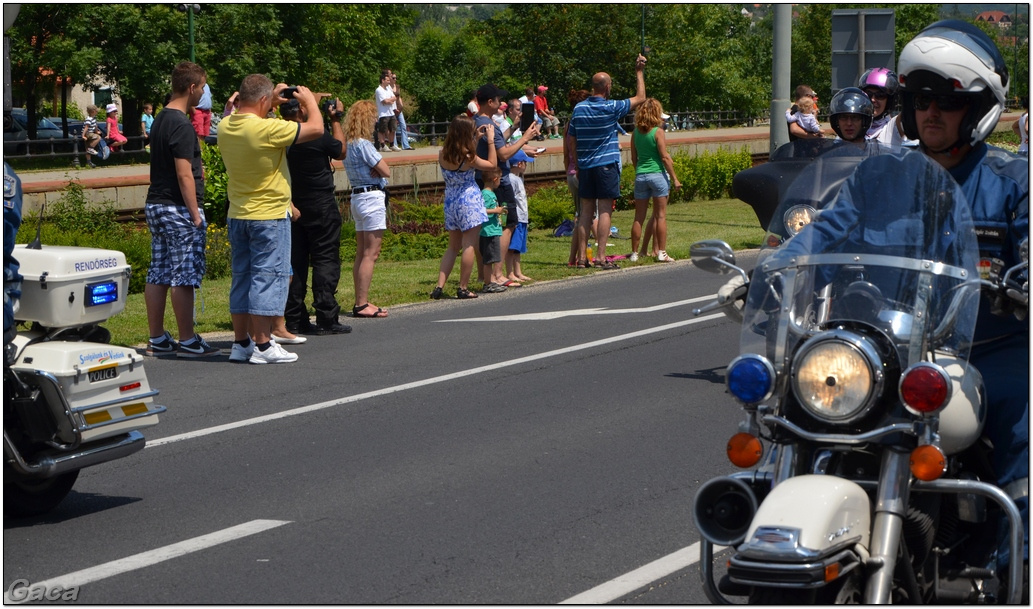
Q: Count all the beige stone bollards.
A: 0